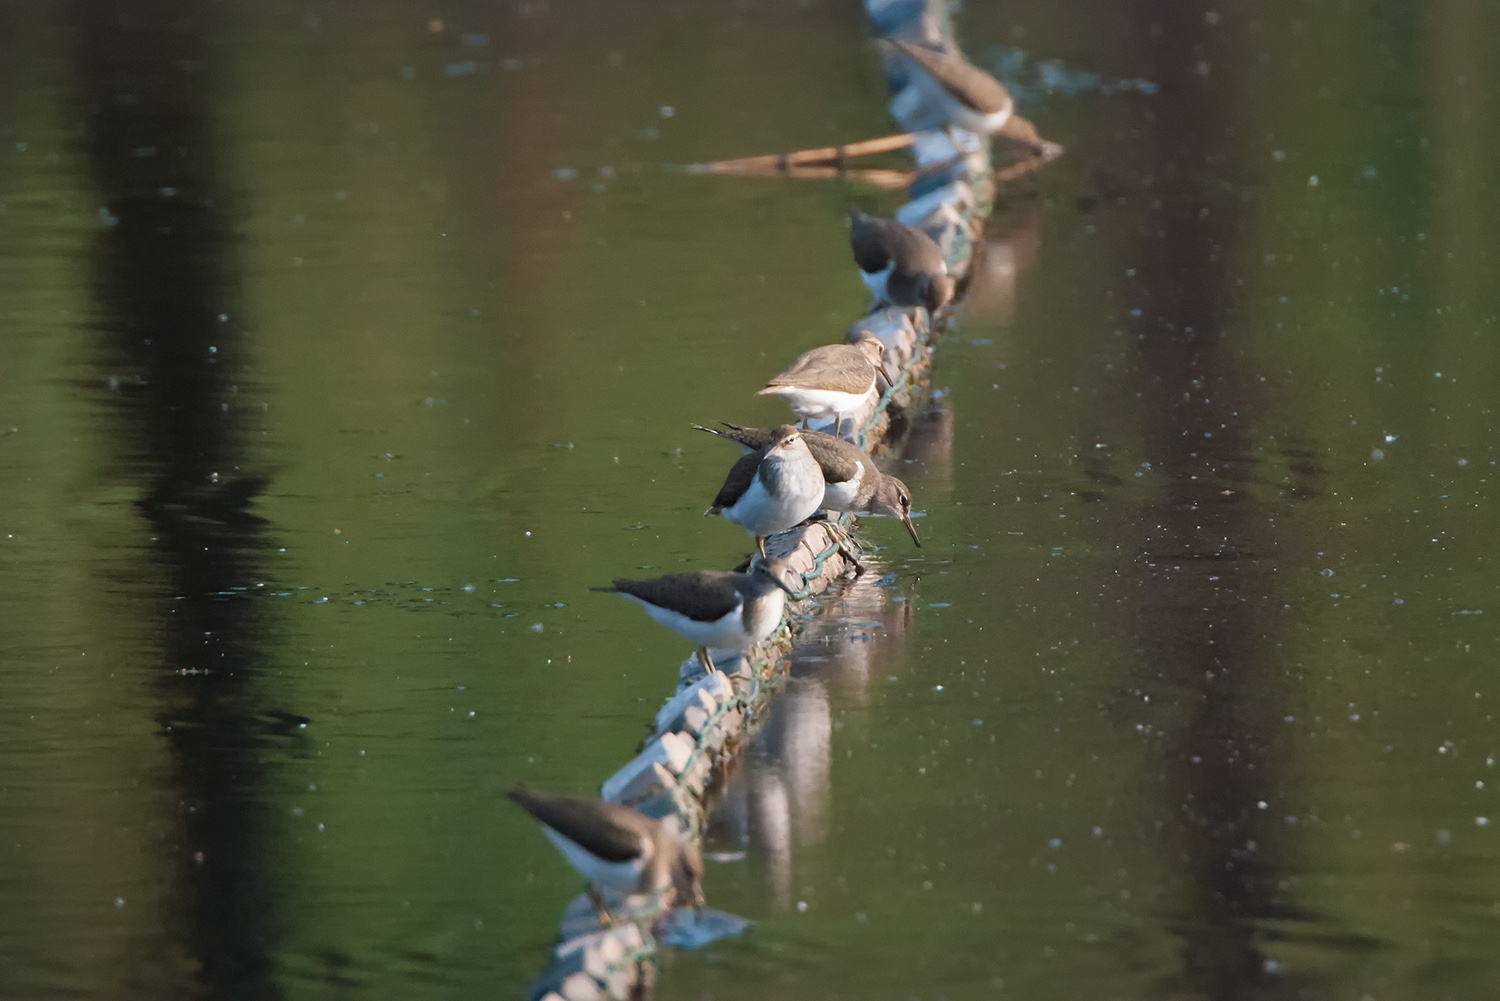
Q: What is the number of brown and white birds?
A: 7